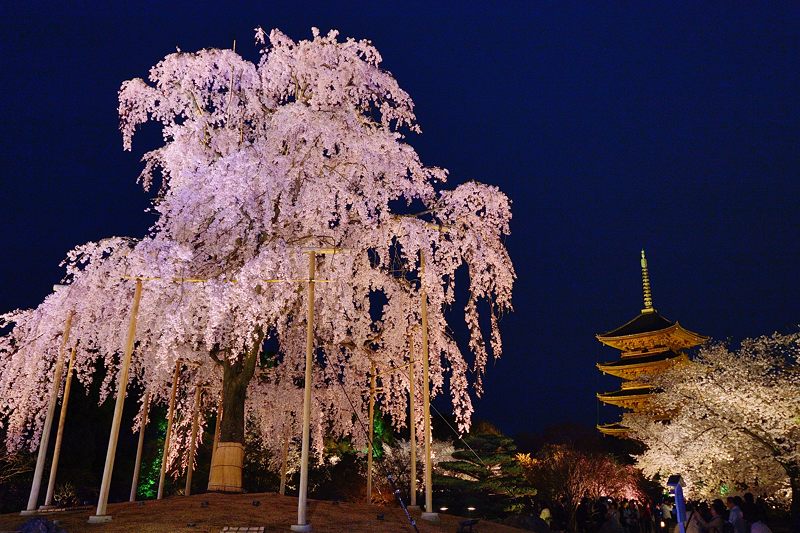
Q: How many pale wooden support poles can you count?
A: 12